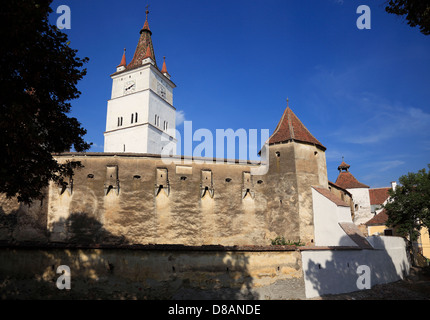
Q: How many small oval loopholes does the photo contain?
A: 5